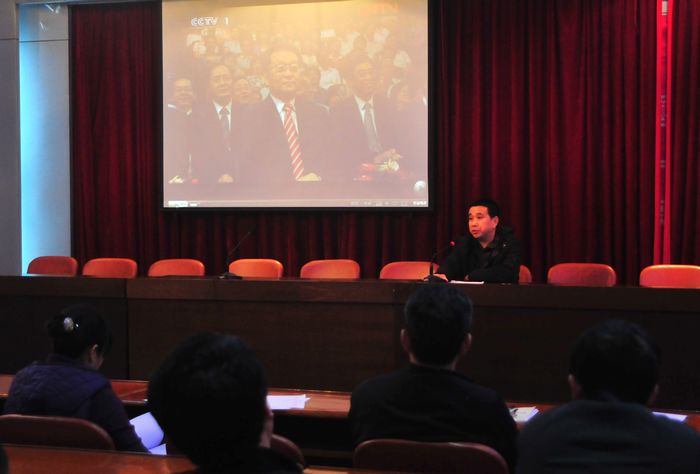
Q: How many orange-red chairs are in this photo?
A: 9